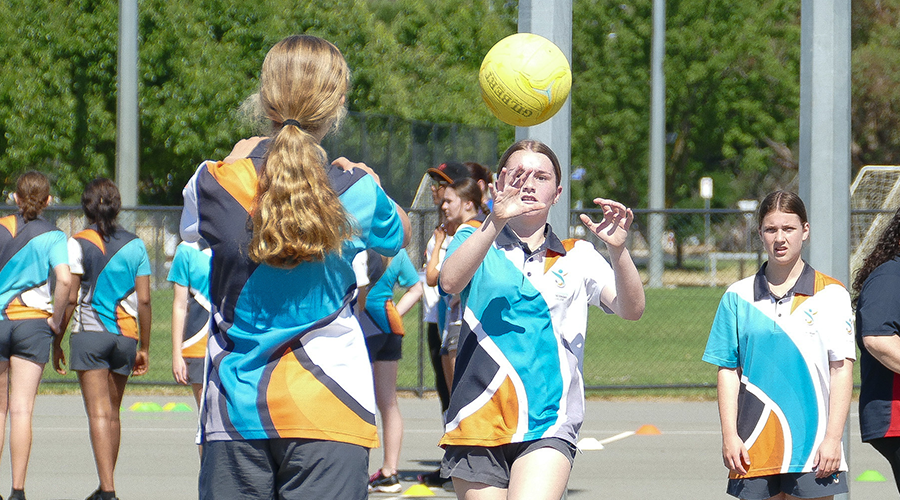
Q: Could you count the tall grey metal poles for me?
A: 4